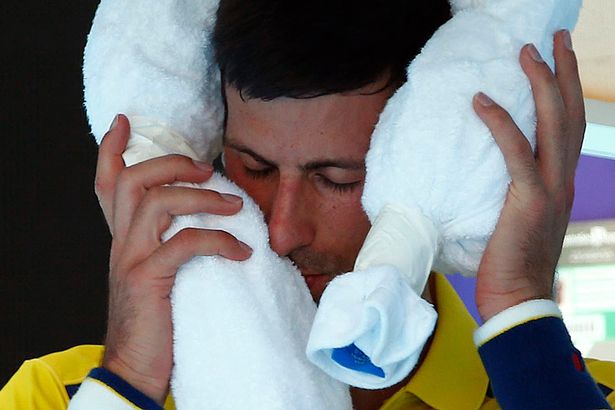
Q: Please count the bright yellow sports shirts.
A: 1